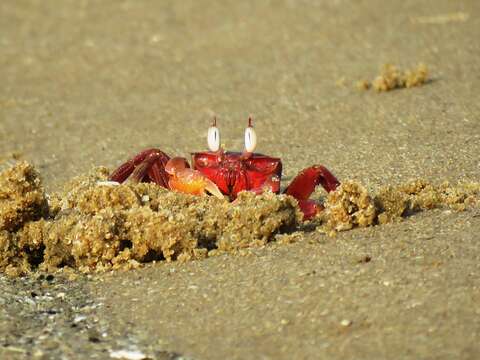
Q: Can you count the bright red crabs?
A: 1